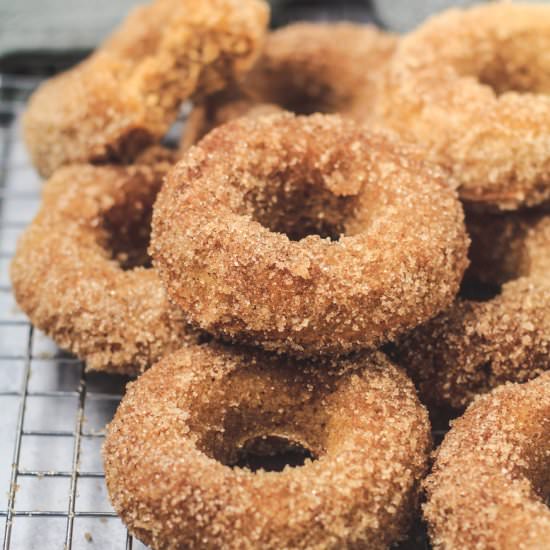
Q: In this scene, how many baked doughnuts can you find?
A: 8